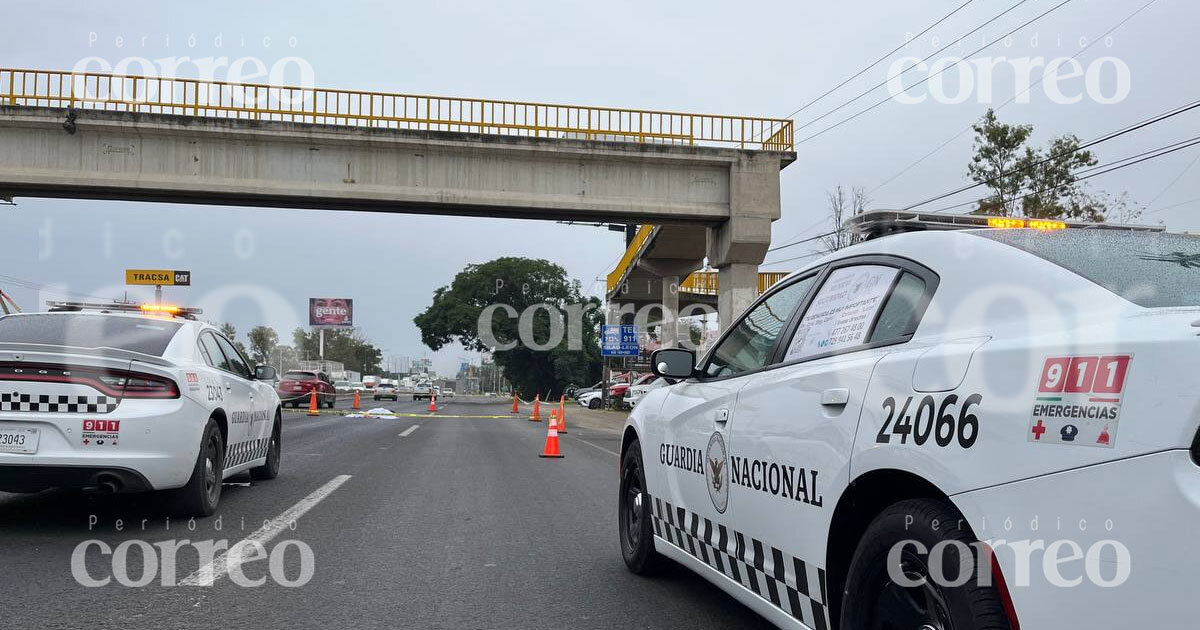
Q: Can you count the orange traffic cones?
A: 7